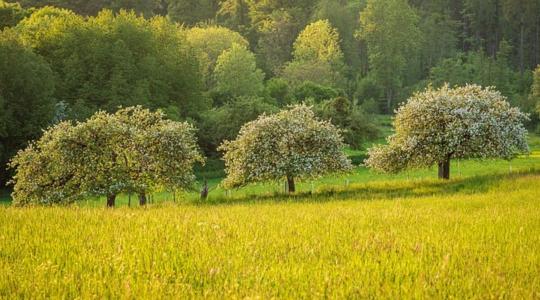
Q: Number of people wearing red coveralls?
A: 0